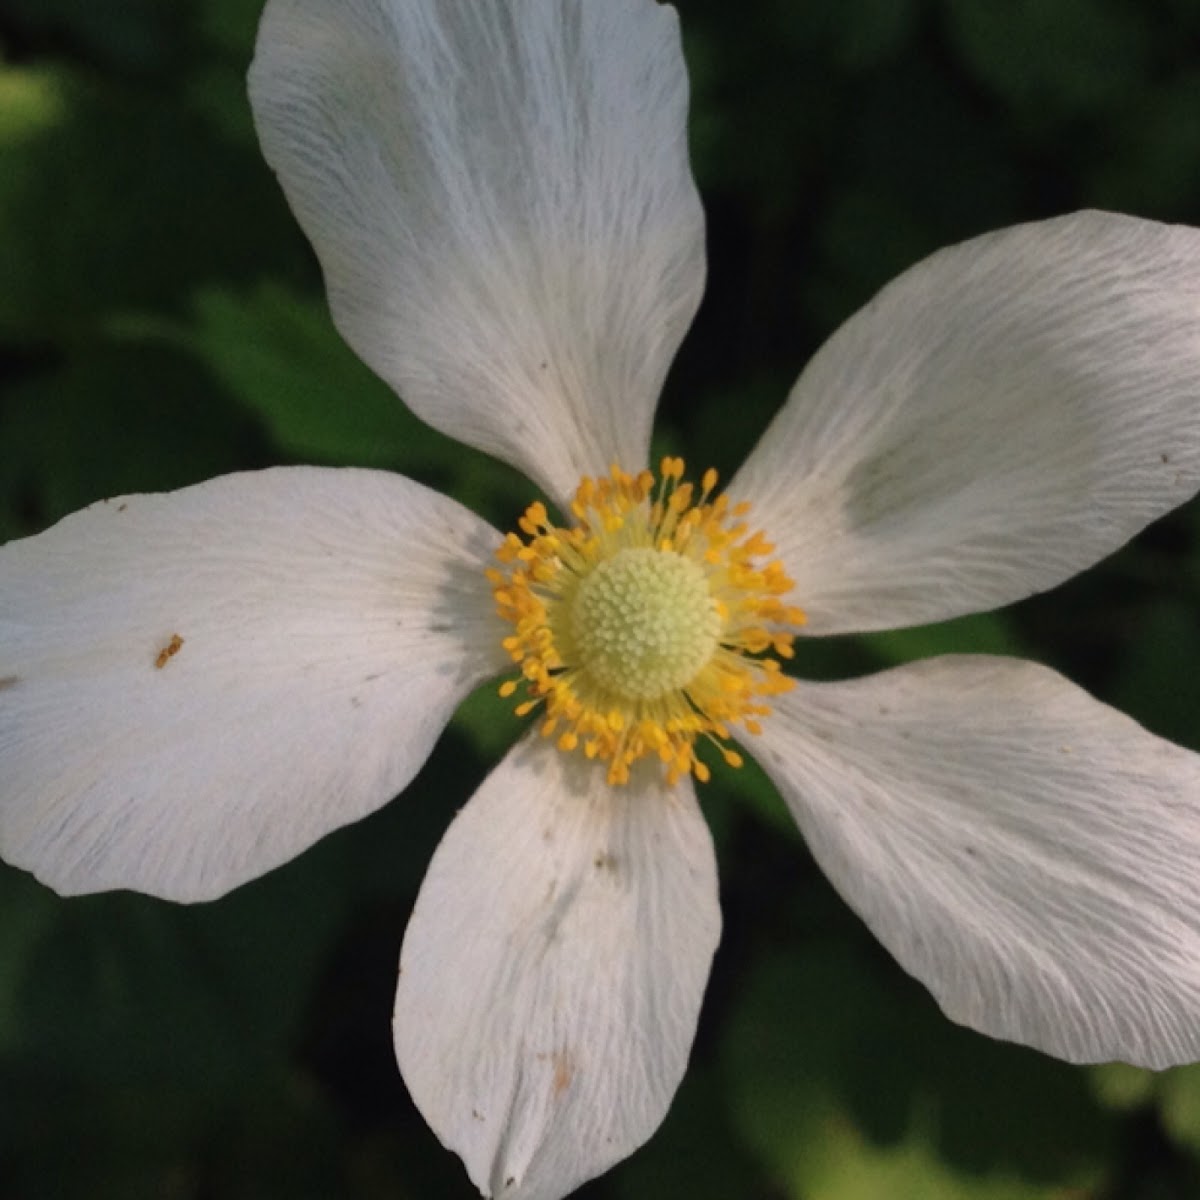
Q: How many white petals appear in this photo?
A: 5